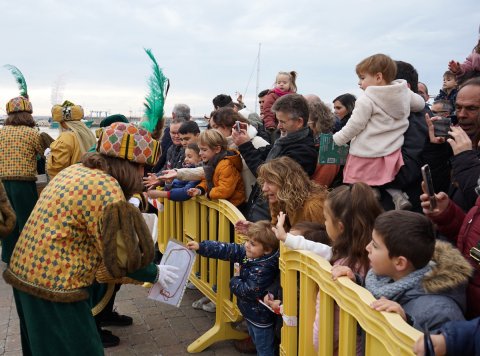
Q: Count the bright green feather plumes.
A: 2